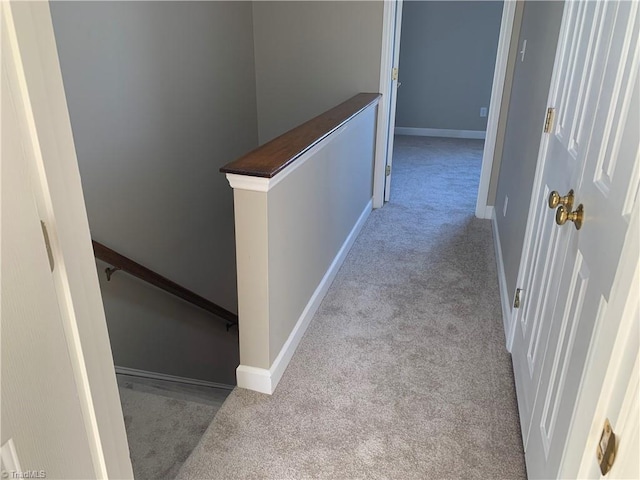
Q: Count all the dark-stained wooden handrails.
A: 1